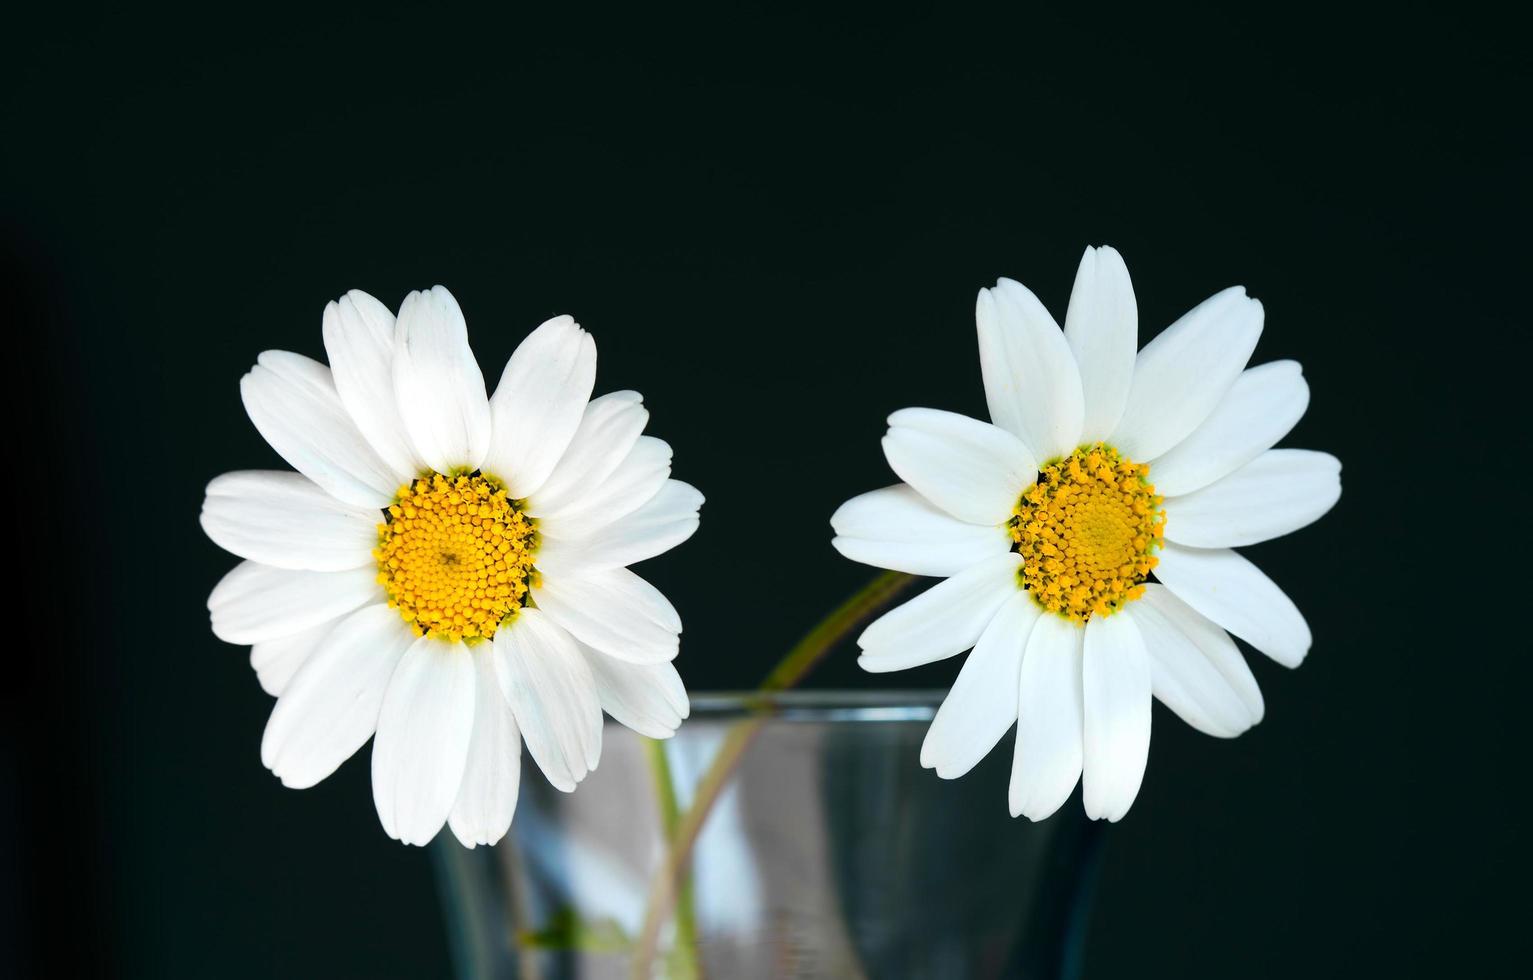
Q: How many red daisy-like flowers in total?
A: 0